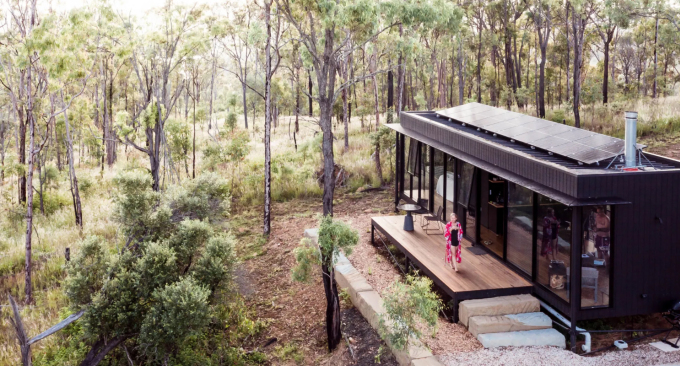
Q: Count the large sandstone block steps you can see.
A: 3